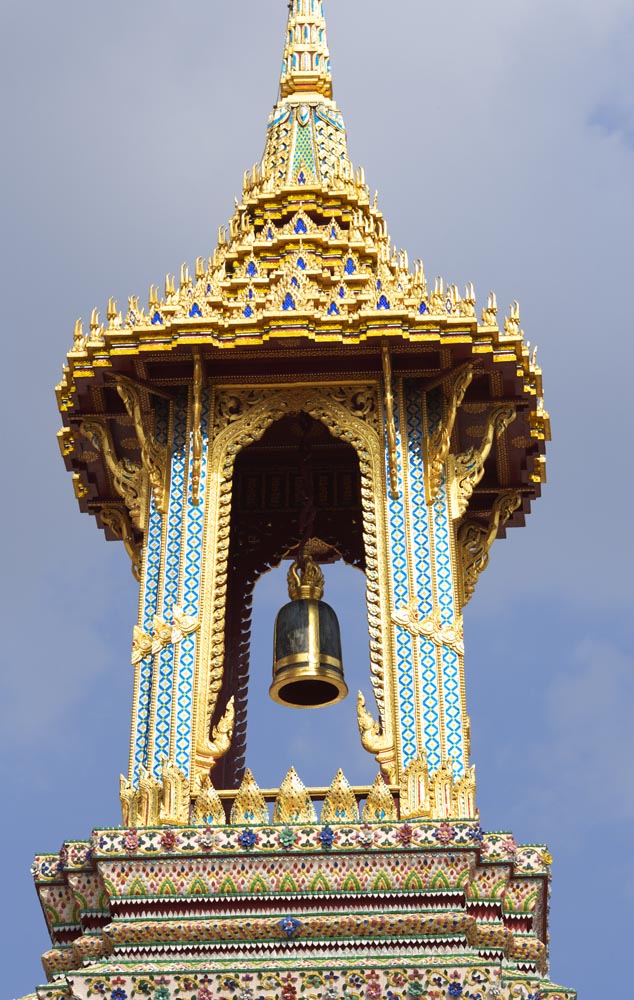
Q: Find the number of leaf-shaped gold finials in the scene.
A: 5